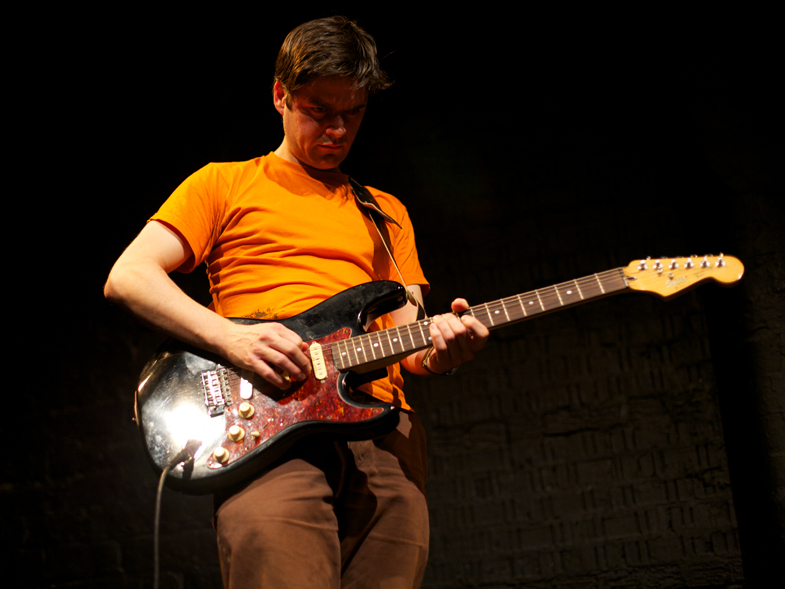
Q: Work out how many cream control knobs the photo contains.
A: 3